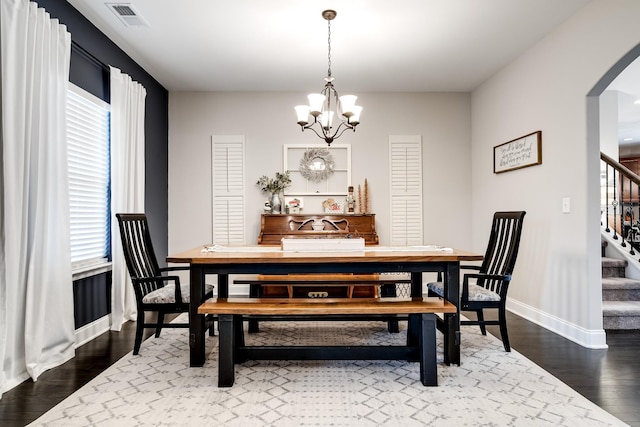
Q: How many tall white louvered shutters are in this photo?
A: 2